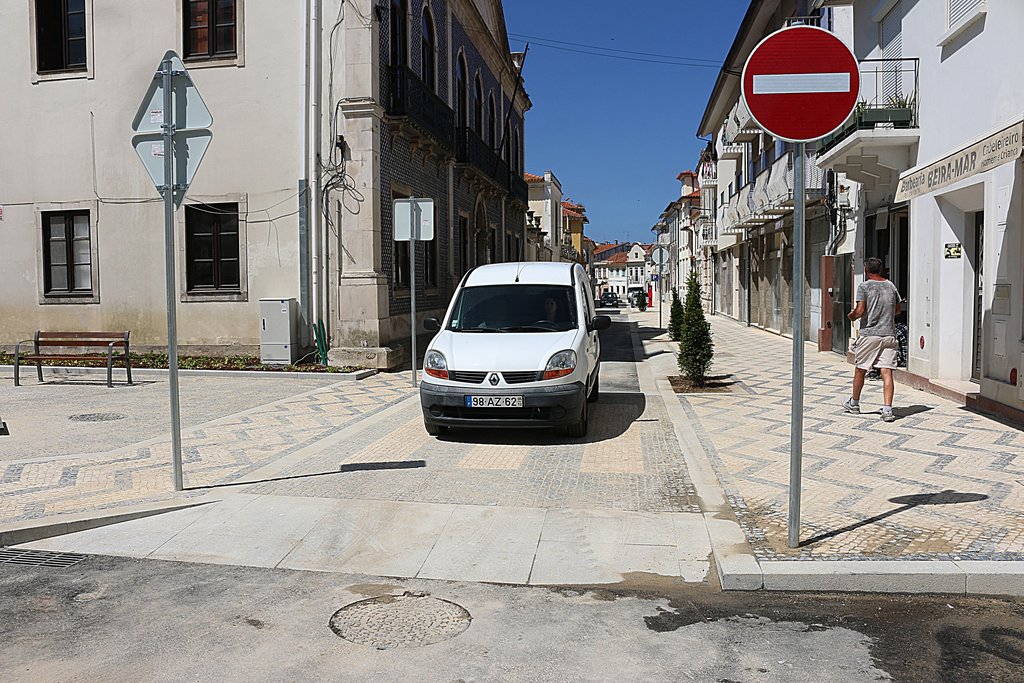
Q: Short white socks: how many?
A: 2